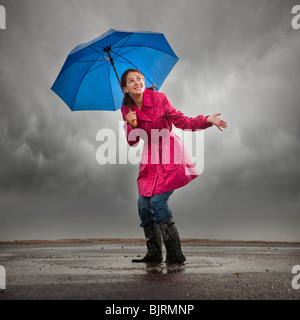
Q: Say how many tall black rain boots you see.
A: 2